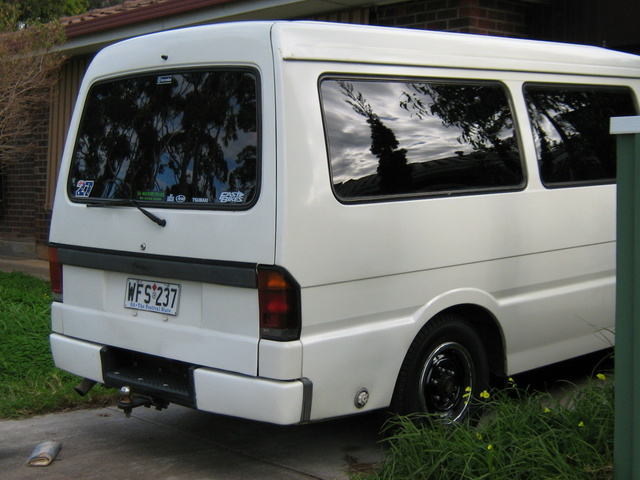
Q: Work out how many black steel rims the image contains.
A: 1